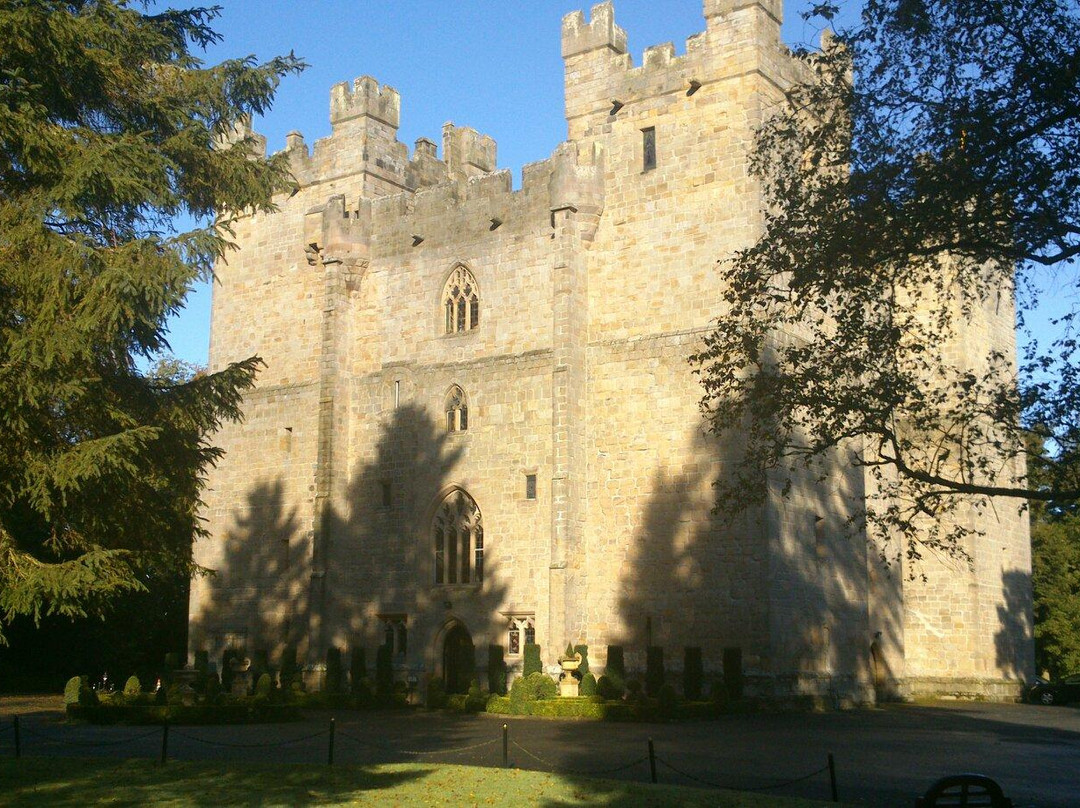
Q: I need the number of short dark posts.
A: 6